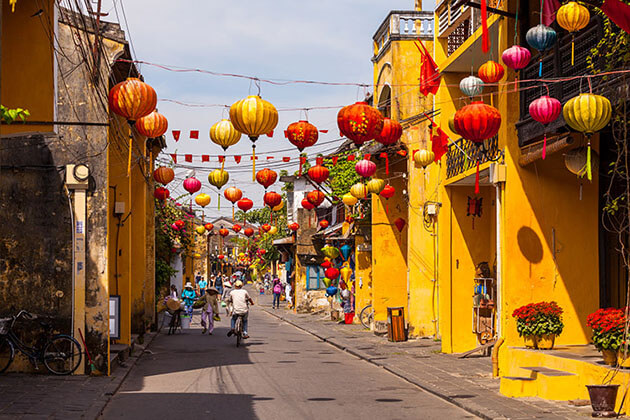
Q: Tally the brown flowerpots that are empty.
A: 1